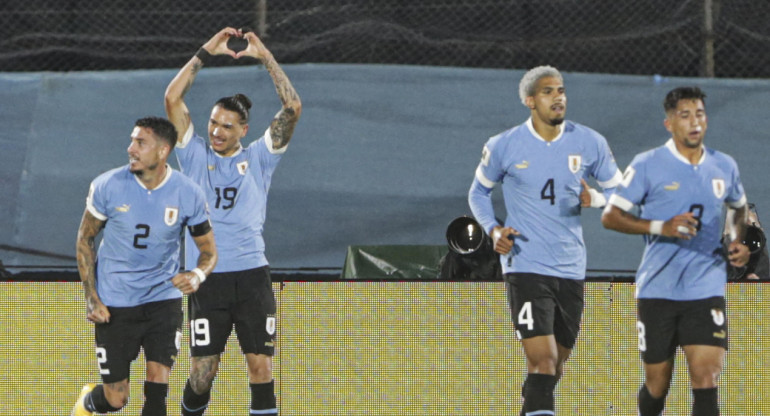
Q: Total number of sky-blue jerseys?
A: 4